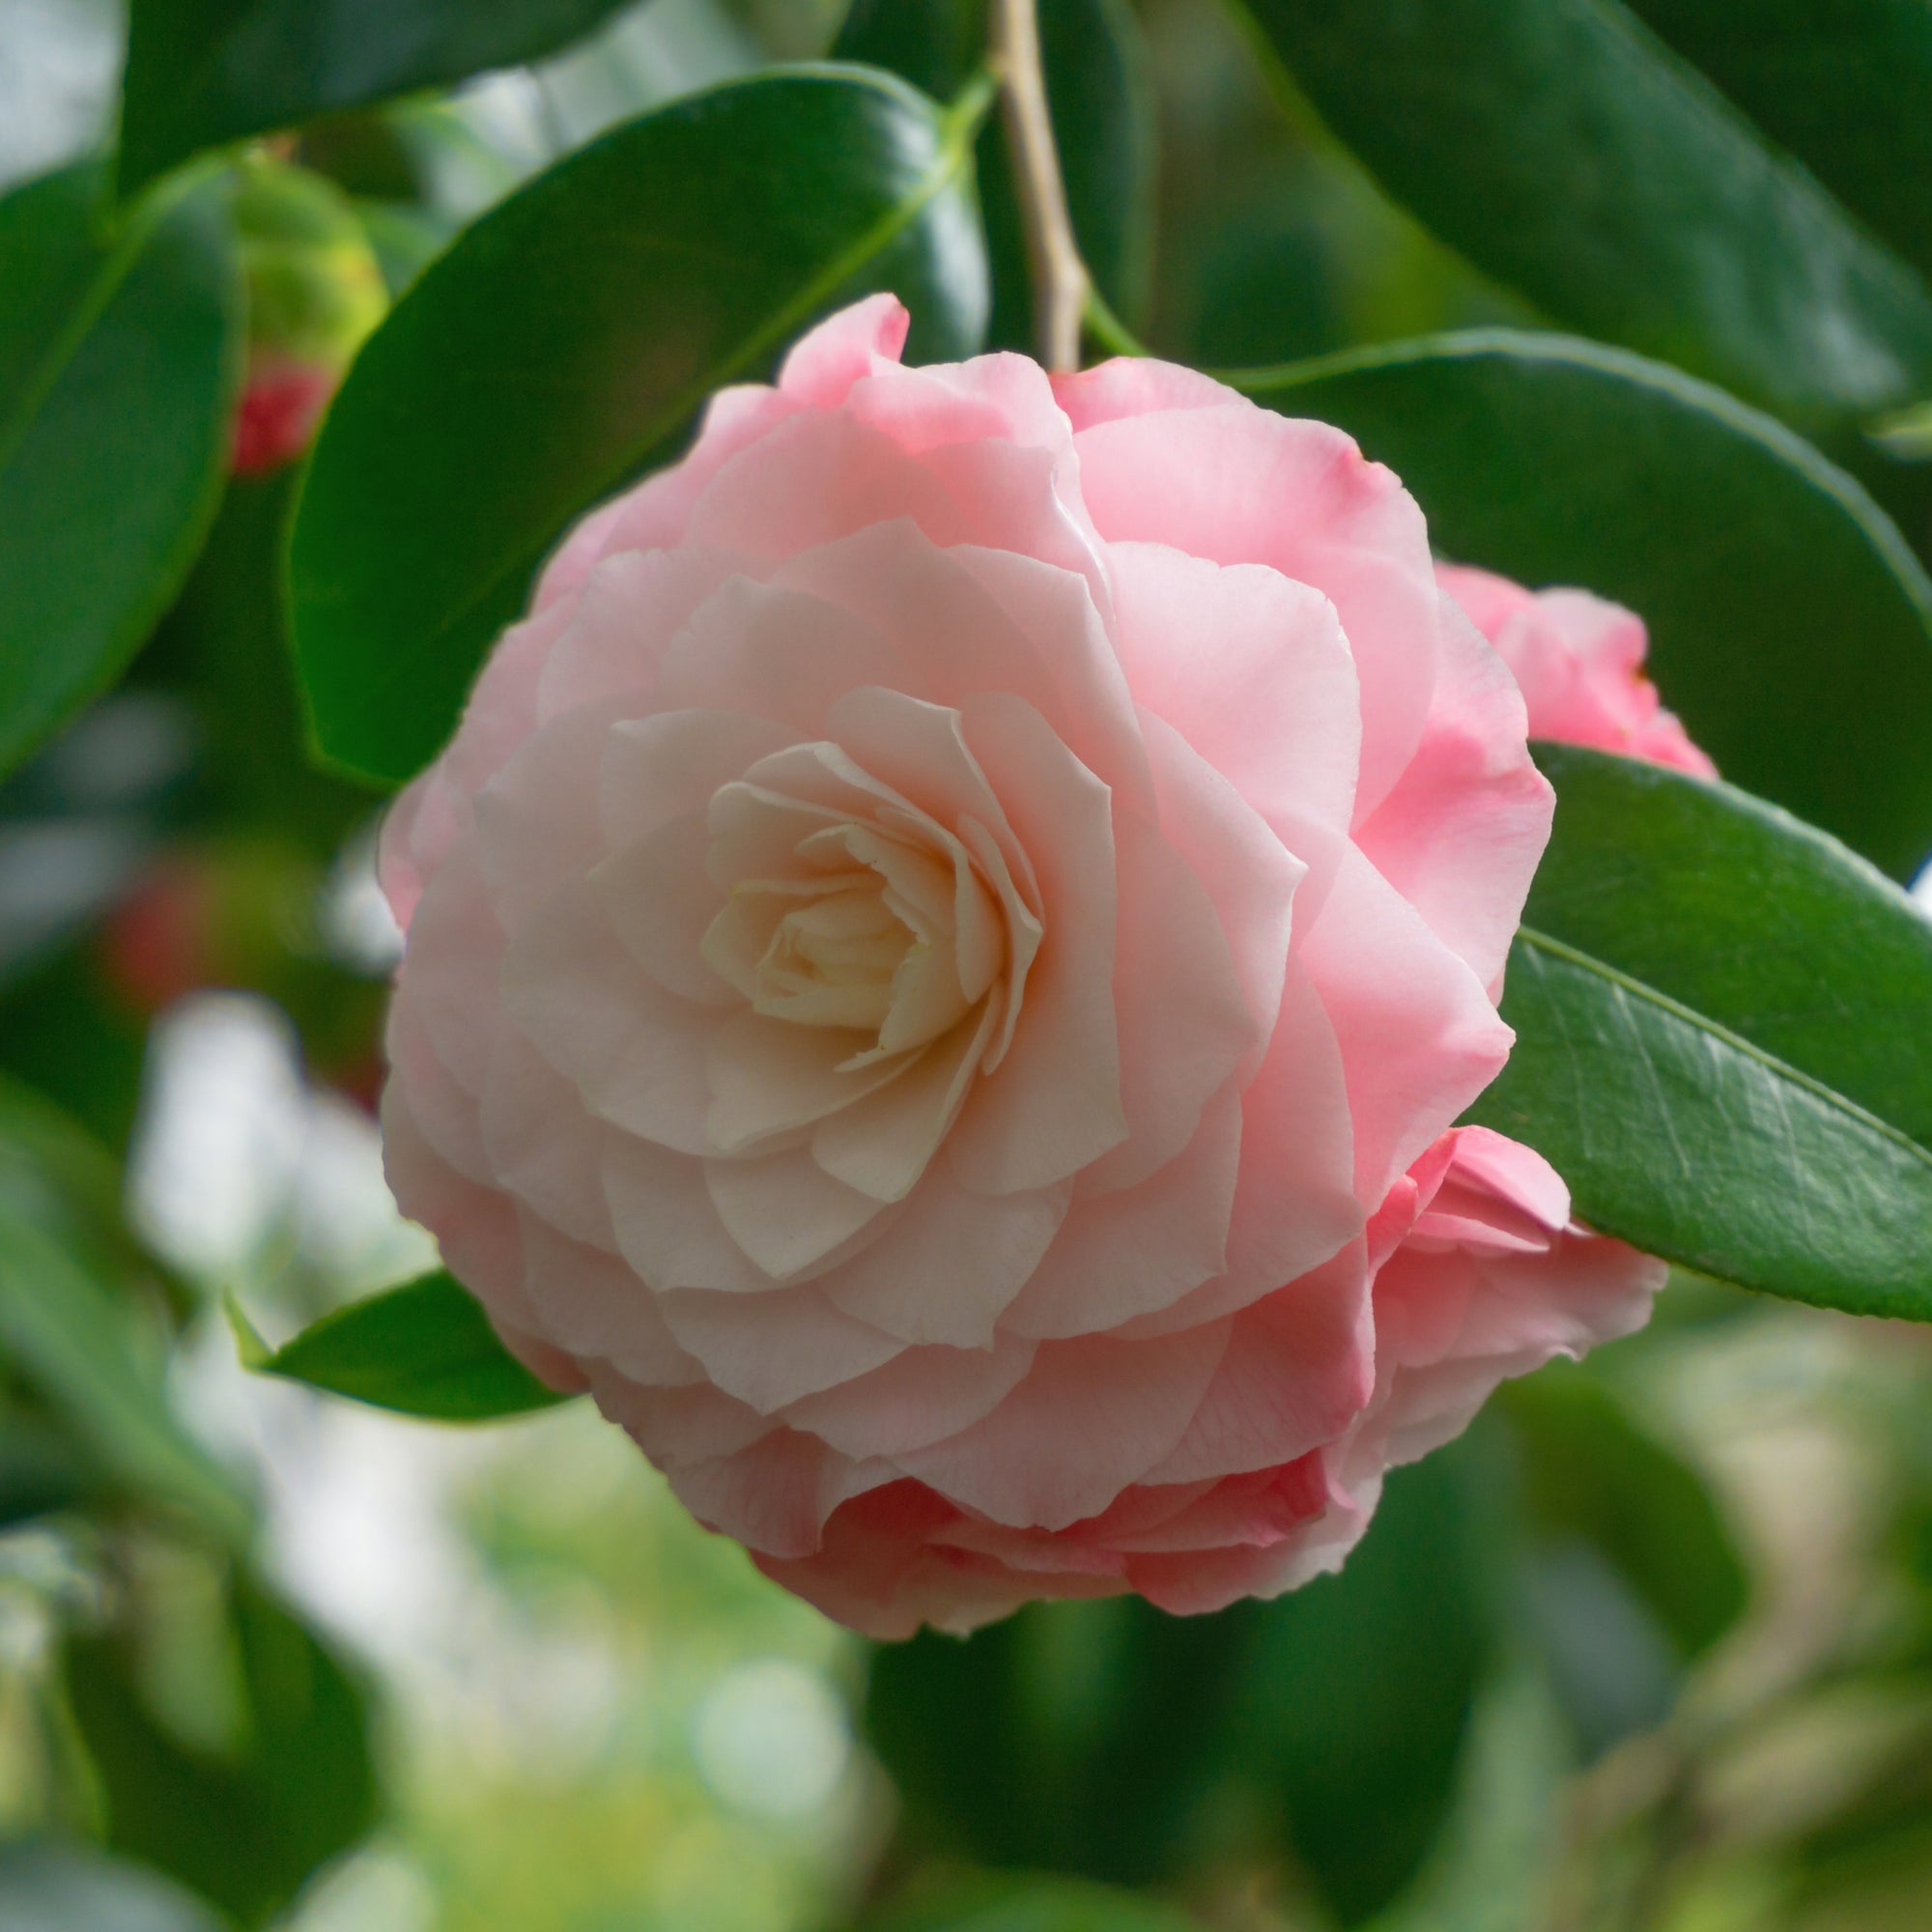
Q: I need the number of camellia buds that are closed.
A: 2